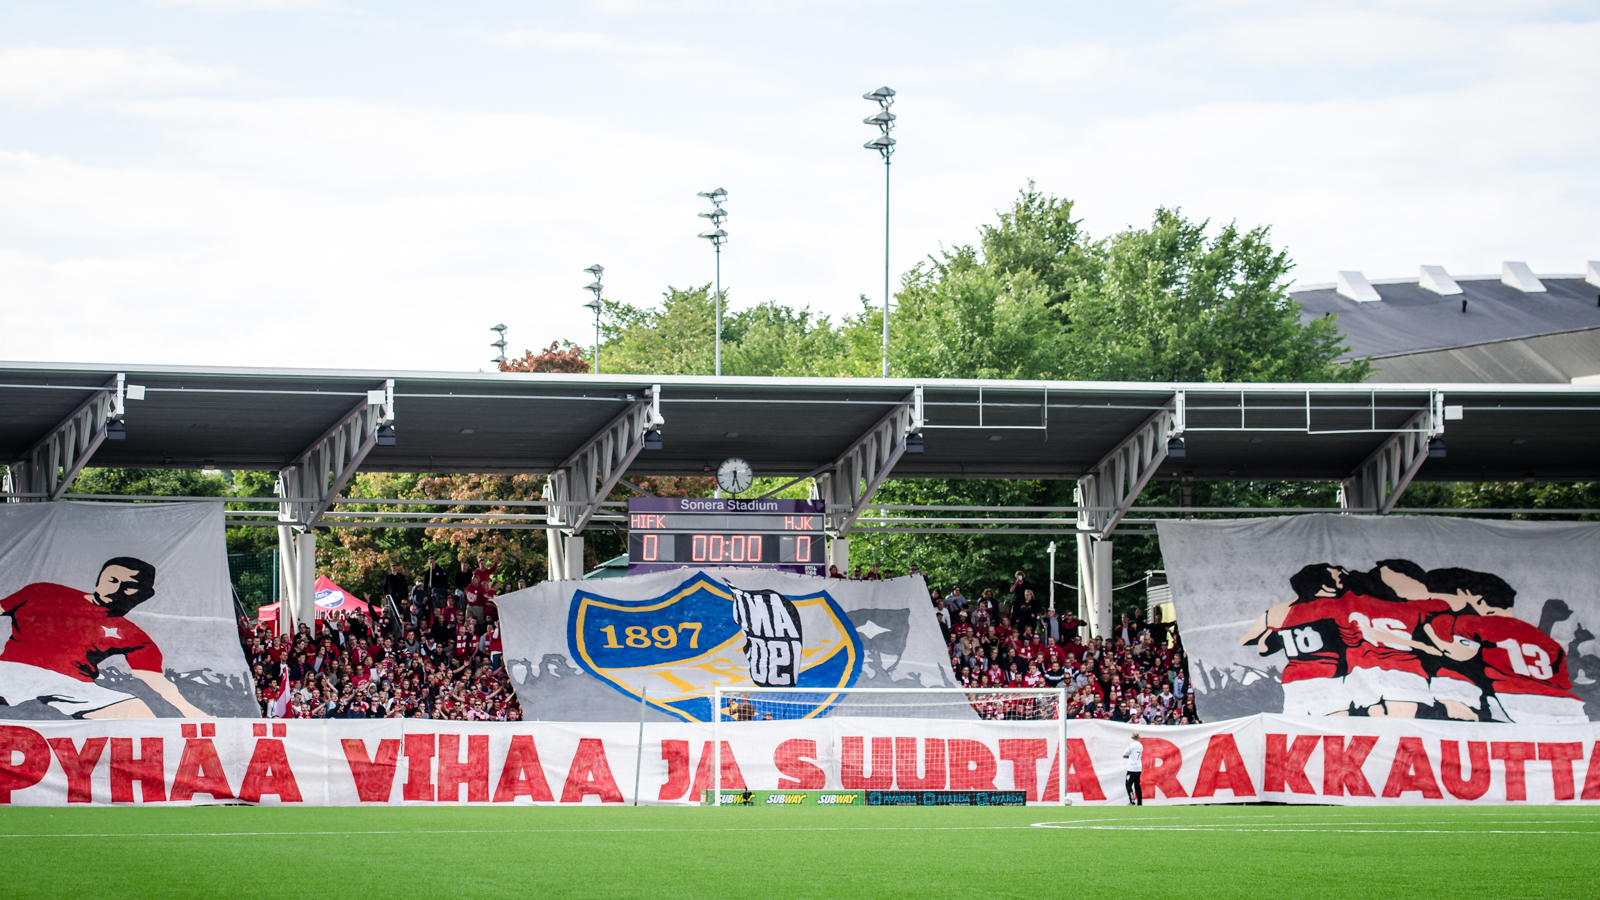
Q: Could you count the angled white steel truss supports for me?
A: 6